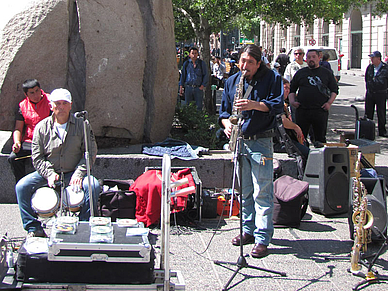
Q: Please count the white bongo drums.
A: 2